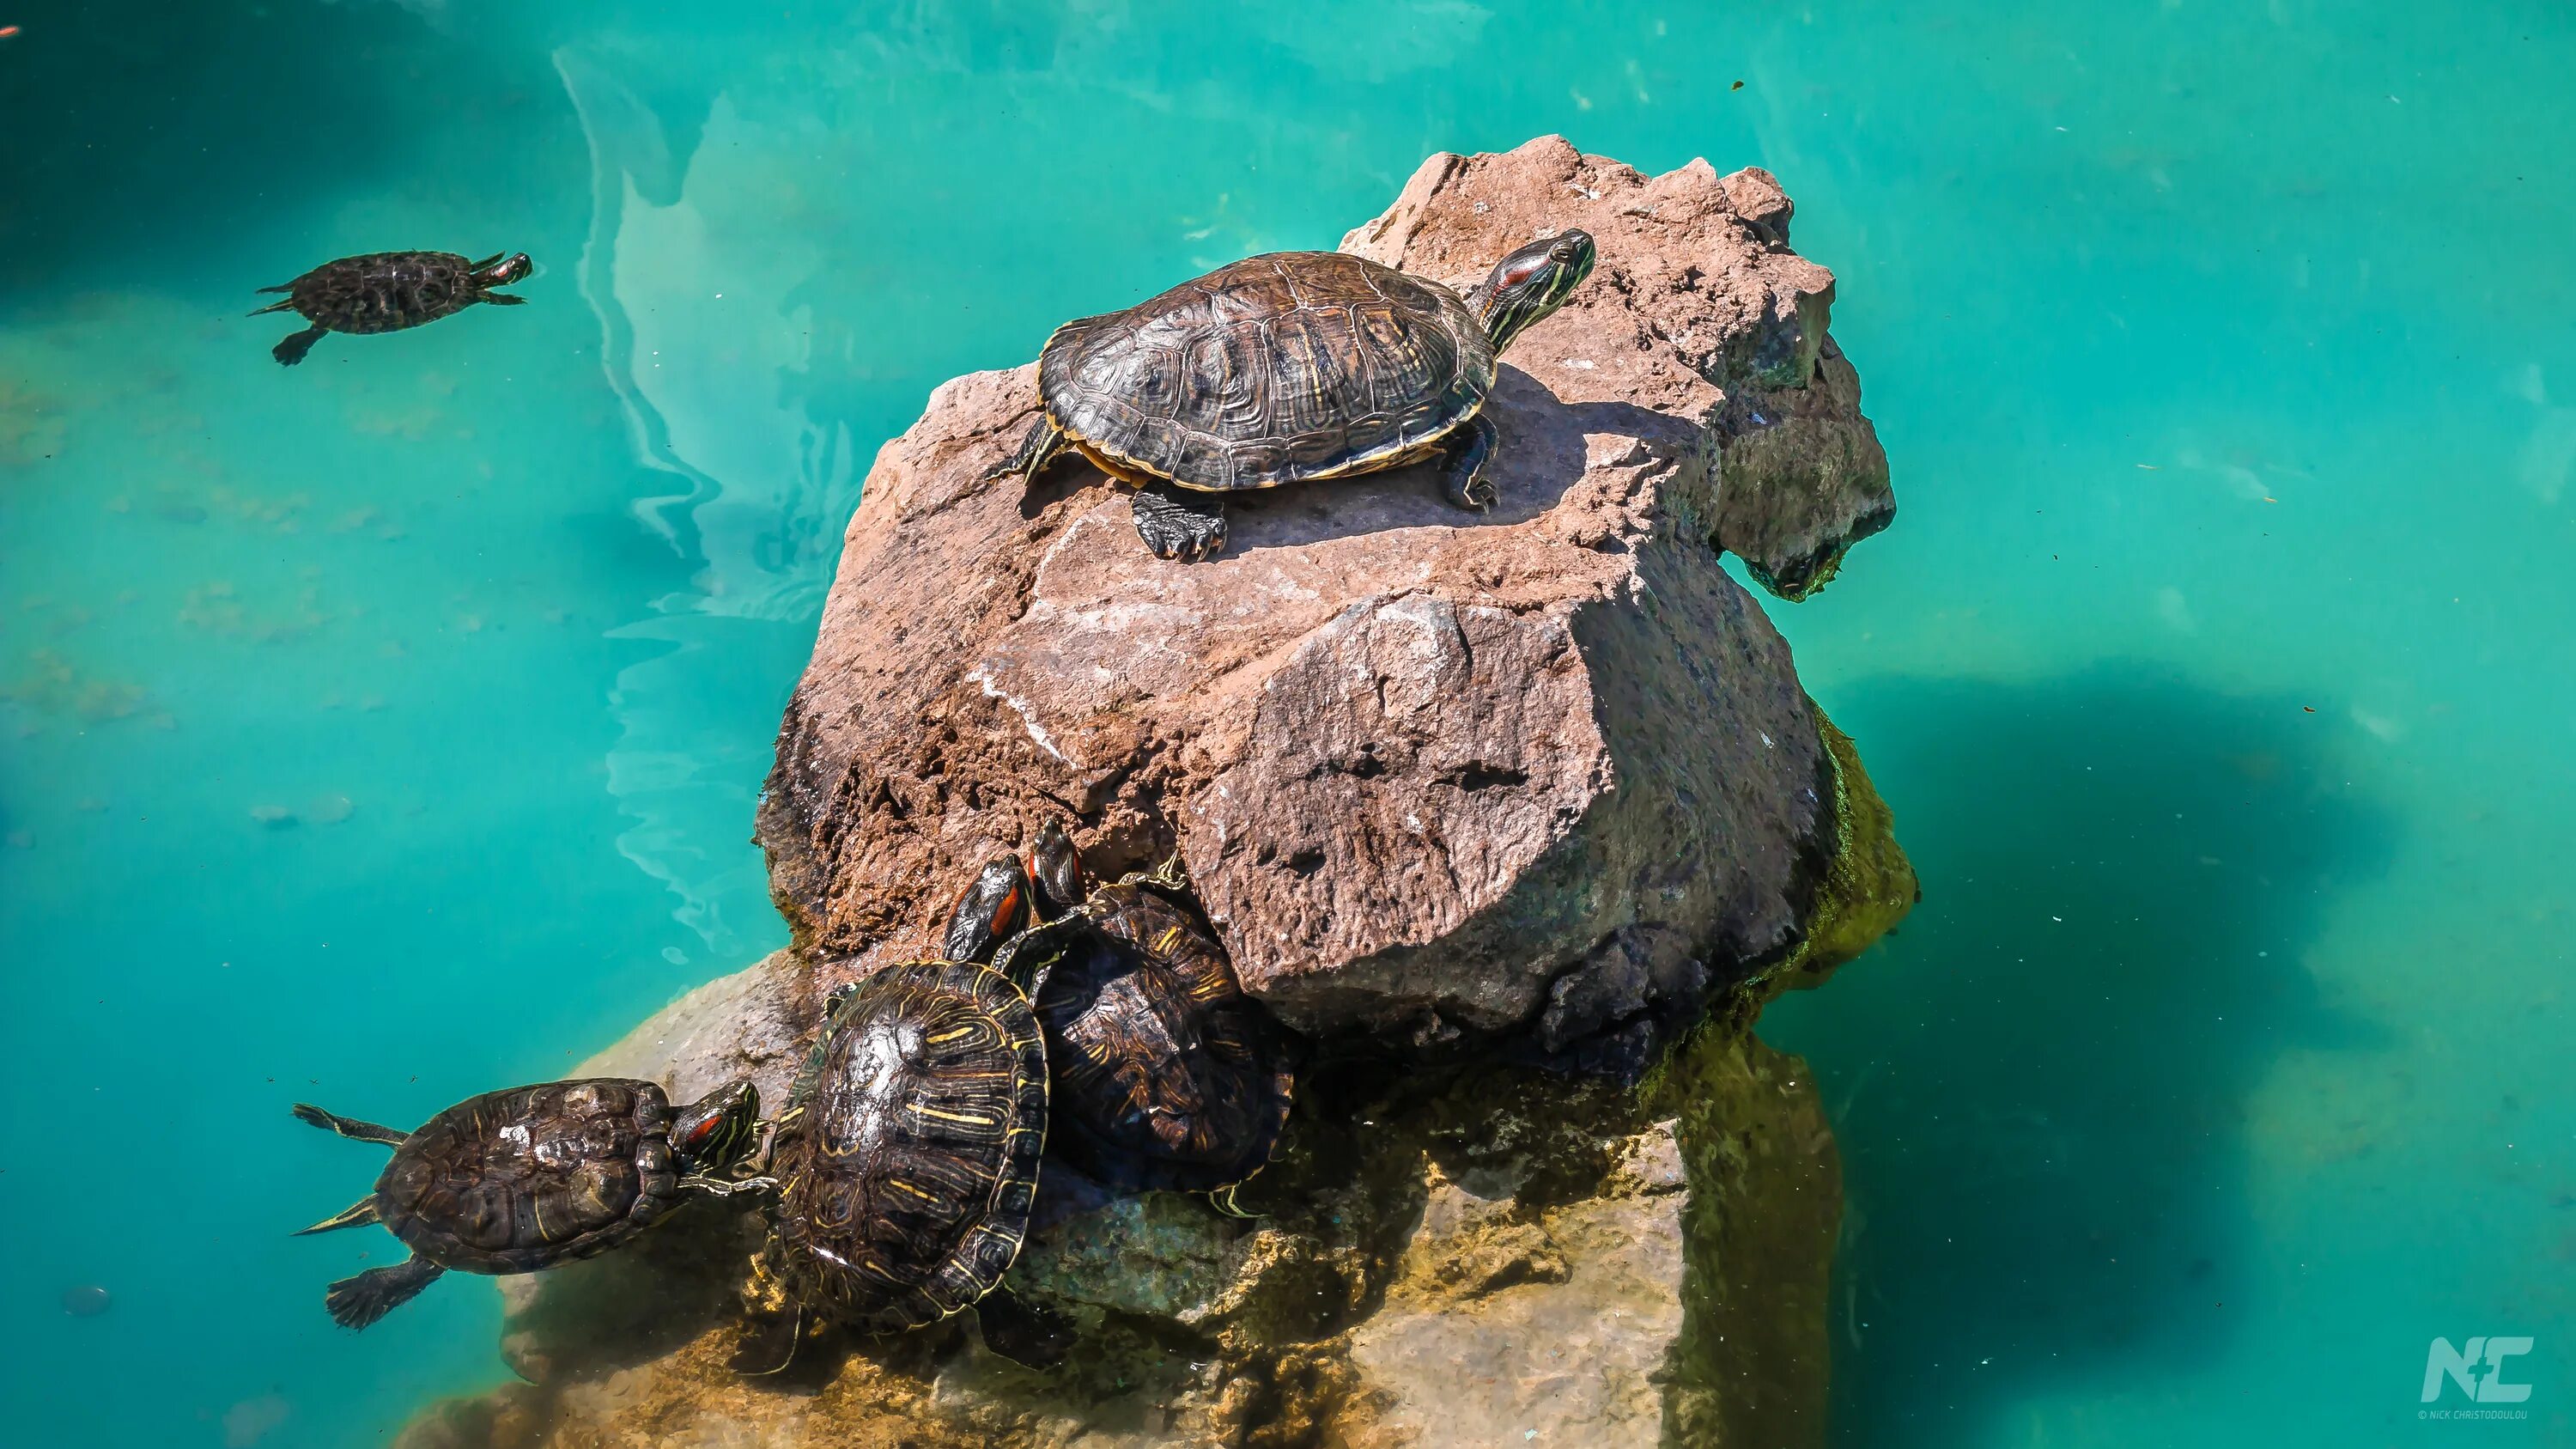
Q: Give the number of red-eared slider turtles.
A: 5